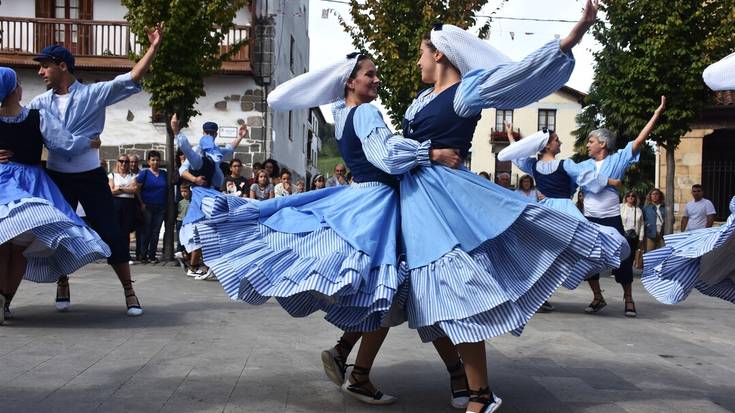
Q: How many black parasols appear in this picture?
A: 0